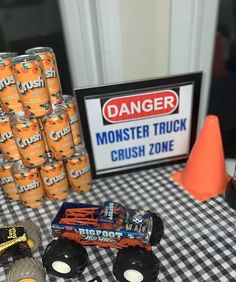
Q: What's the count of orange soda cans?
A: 11